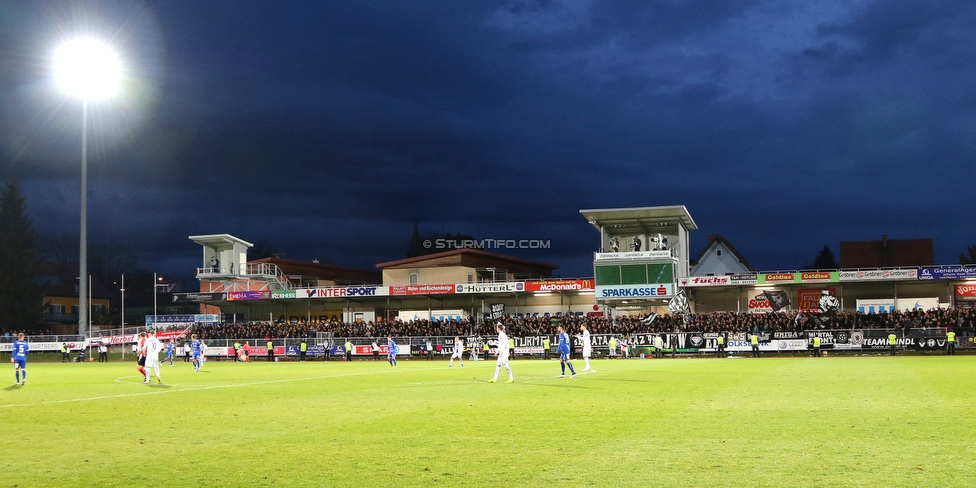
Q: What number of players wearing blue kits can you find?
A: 5